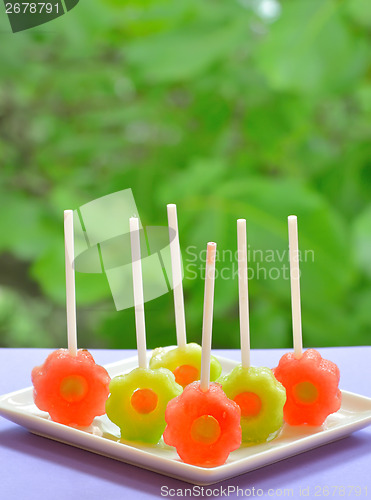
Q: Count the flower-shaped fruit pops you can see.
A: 6